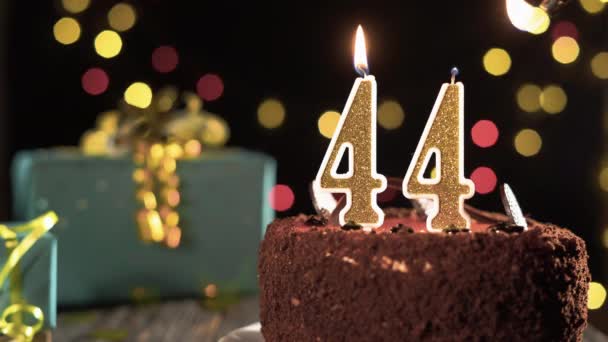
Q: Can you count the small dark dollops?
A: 5